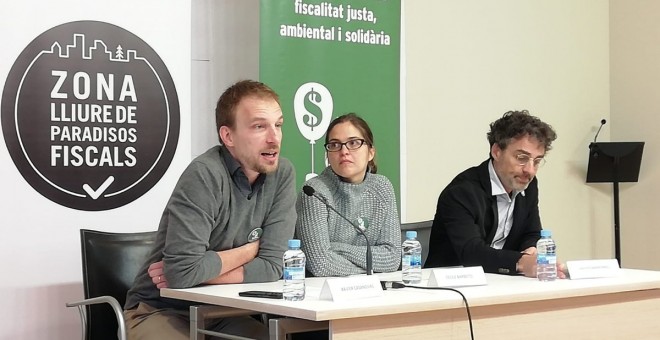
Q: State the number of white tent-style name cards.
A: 3